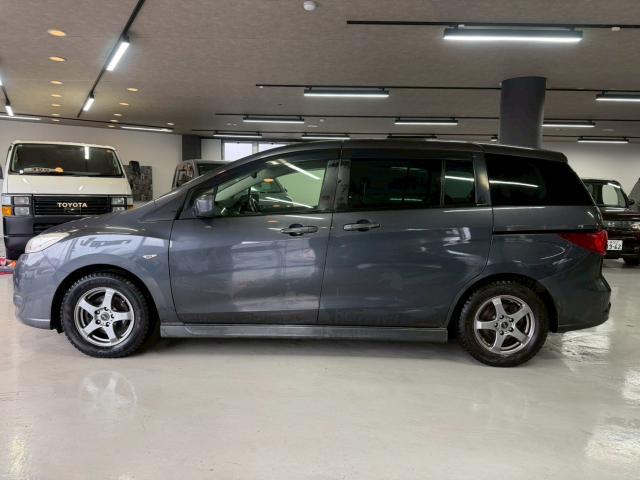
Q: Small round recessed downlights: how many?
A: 13